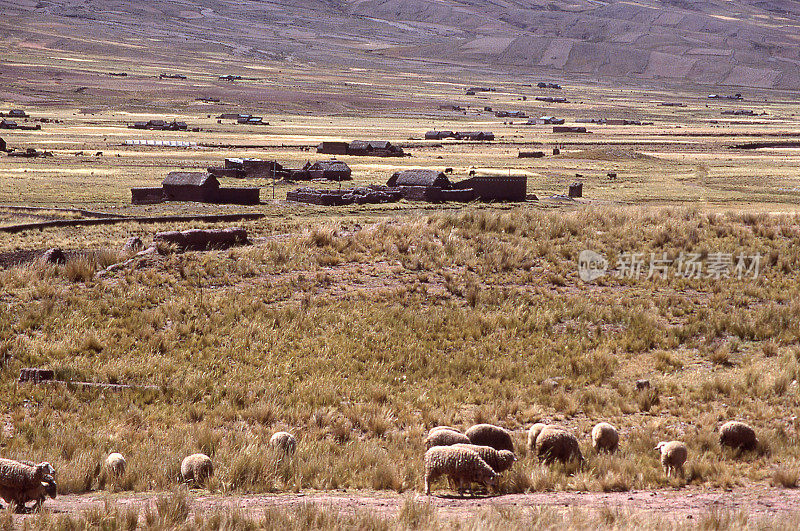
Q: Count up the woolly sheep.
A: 15